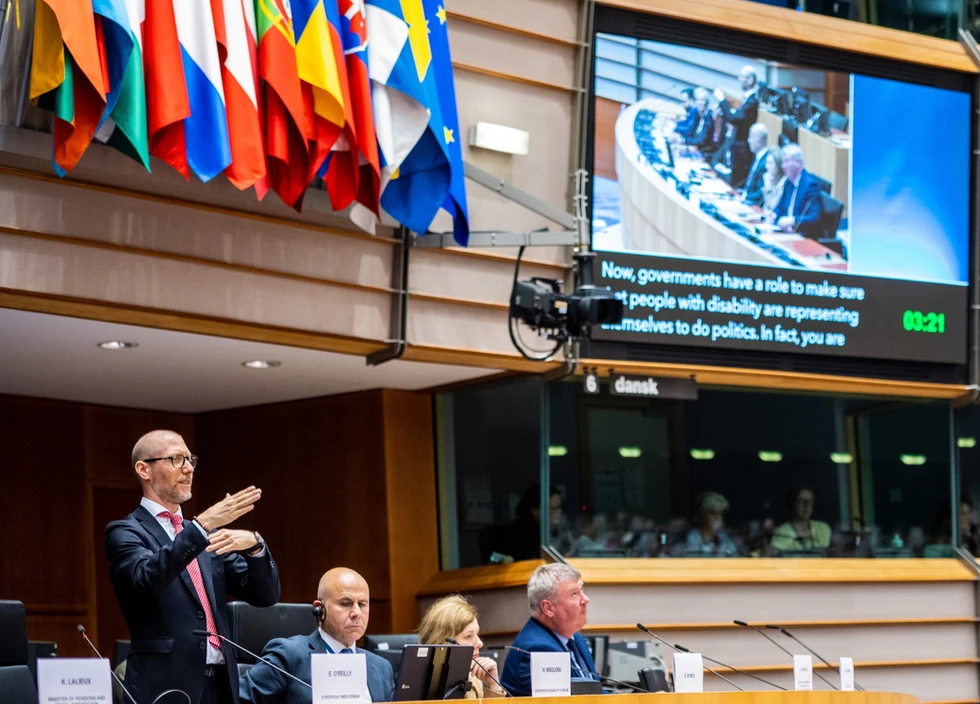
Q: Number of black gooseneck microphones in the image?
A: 9